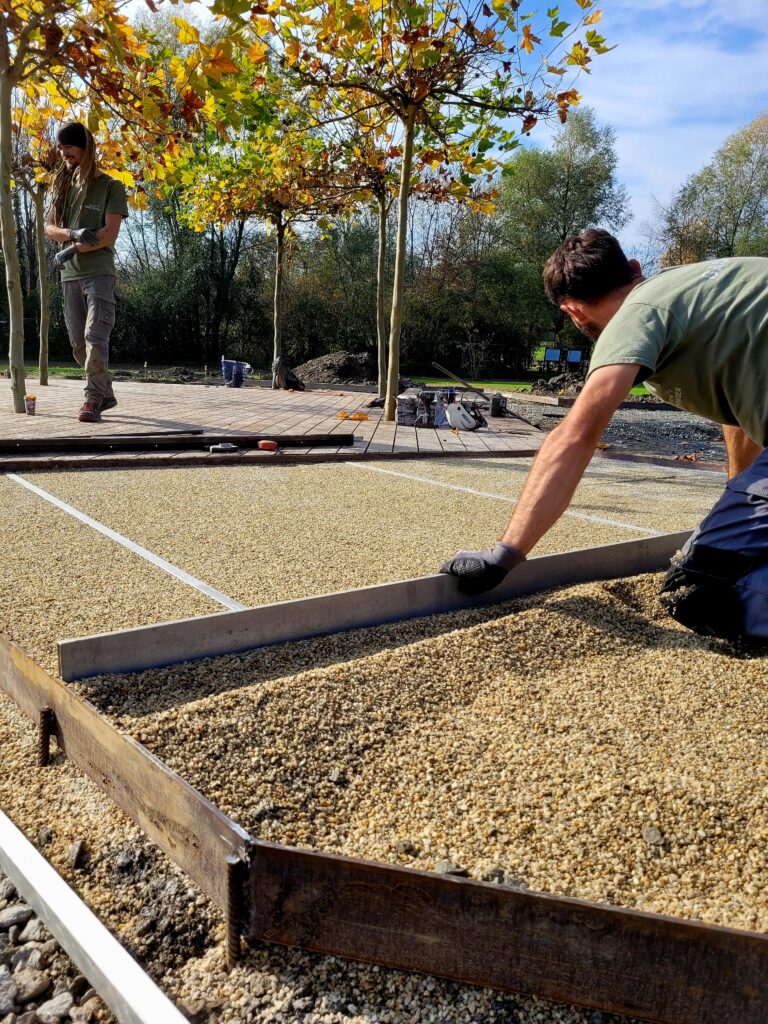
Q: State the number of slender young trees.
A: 5